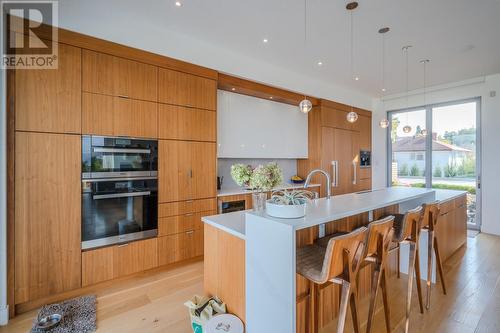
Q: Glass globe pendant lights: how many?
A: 5